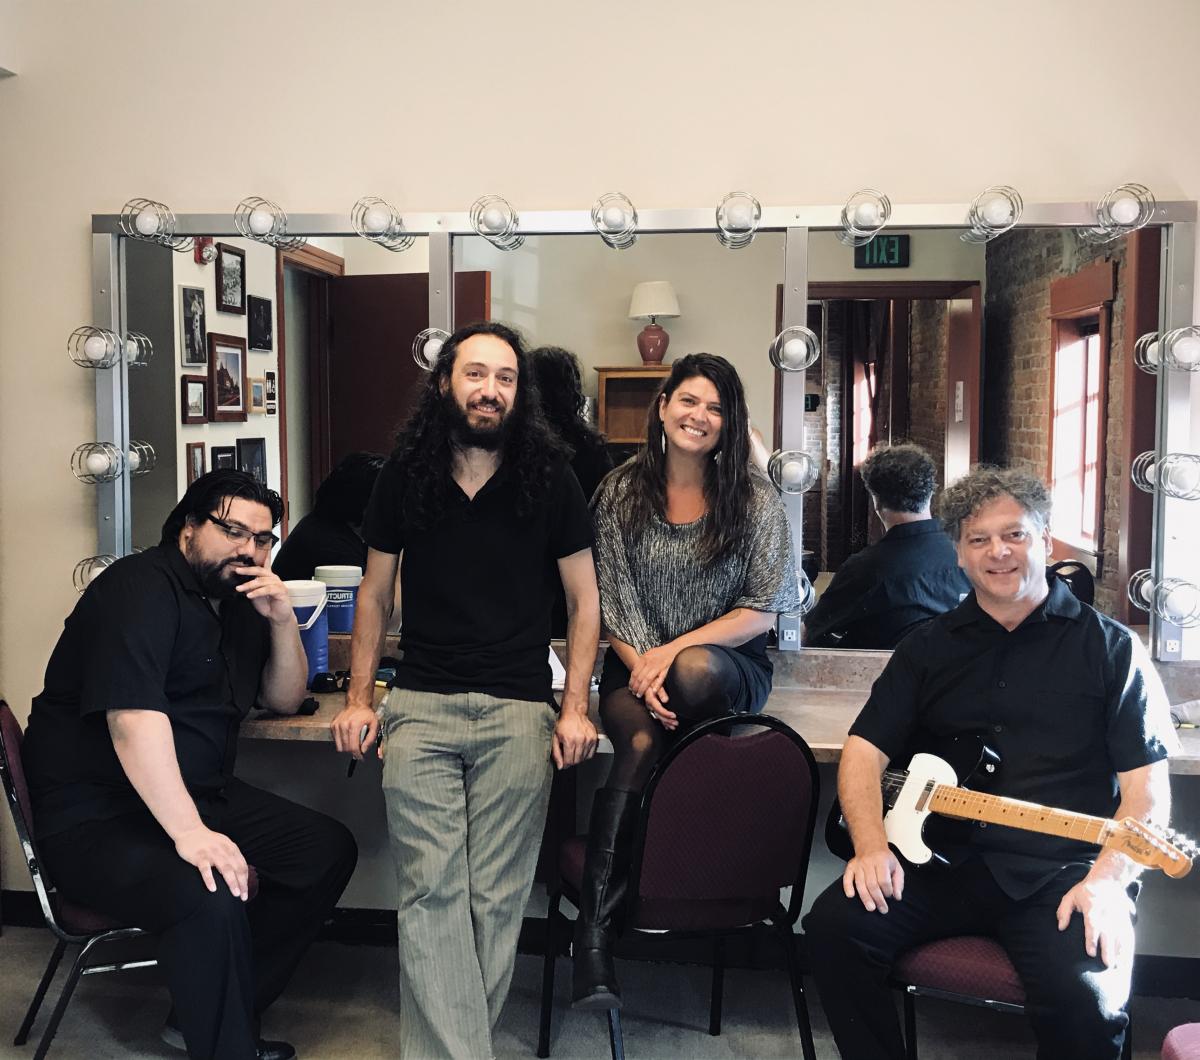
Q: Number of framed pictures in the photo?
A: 9